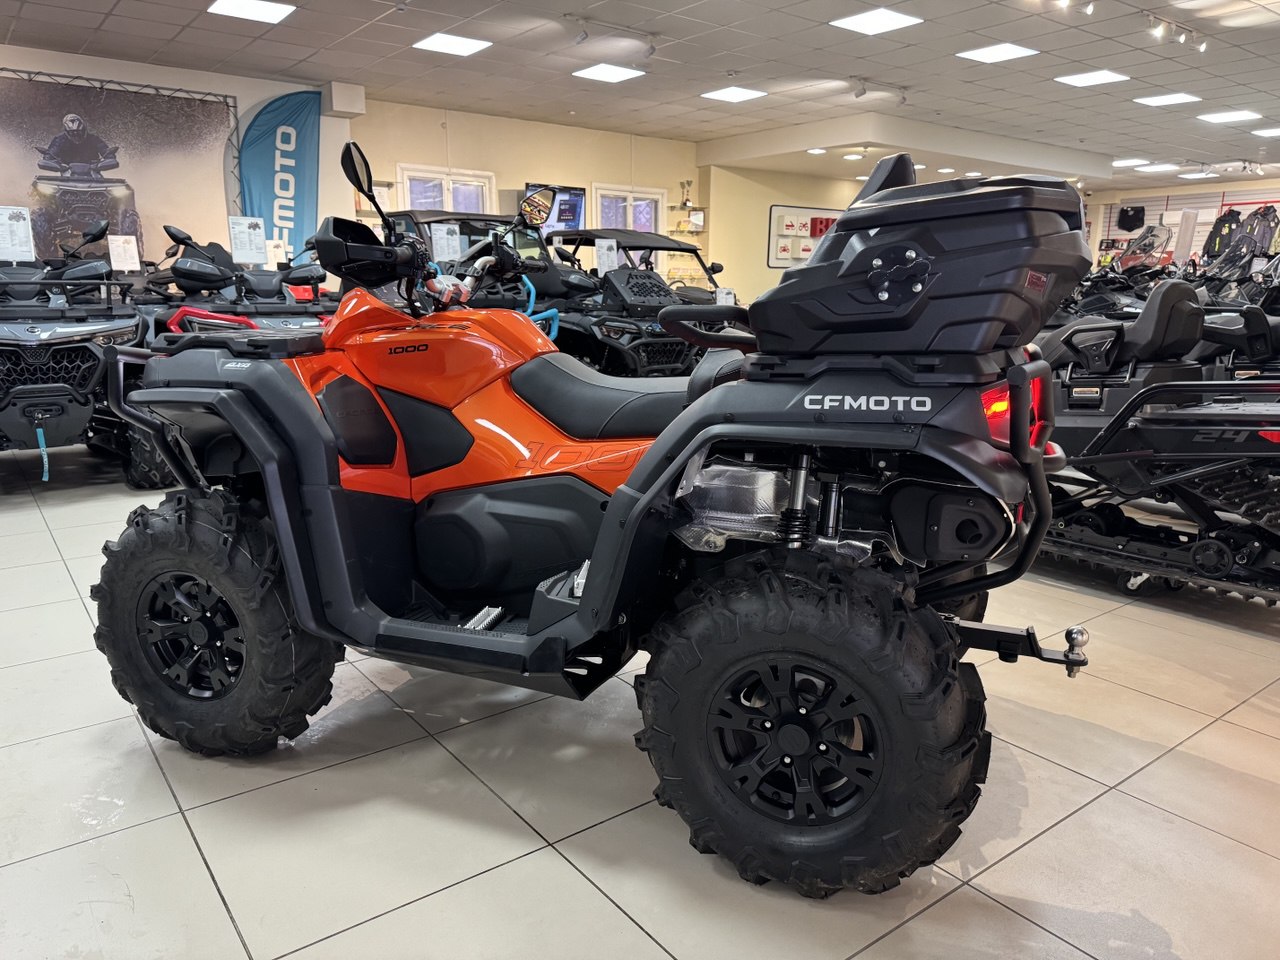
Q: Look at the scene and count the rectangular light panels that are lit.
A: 13